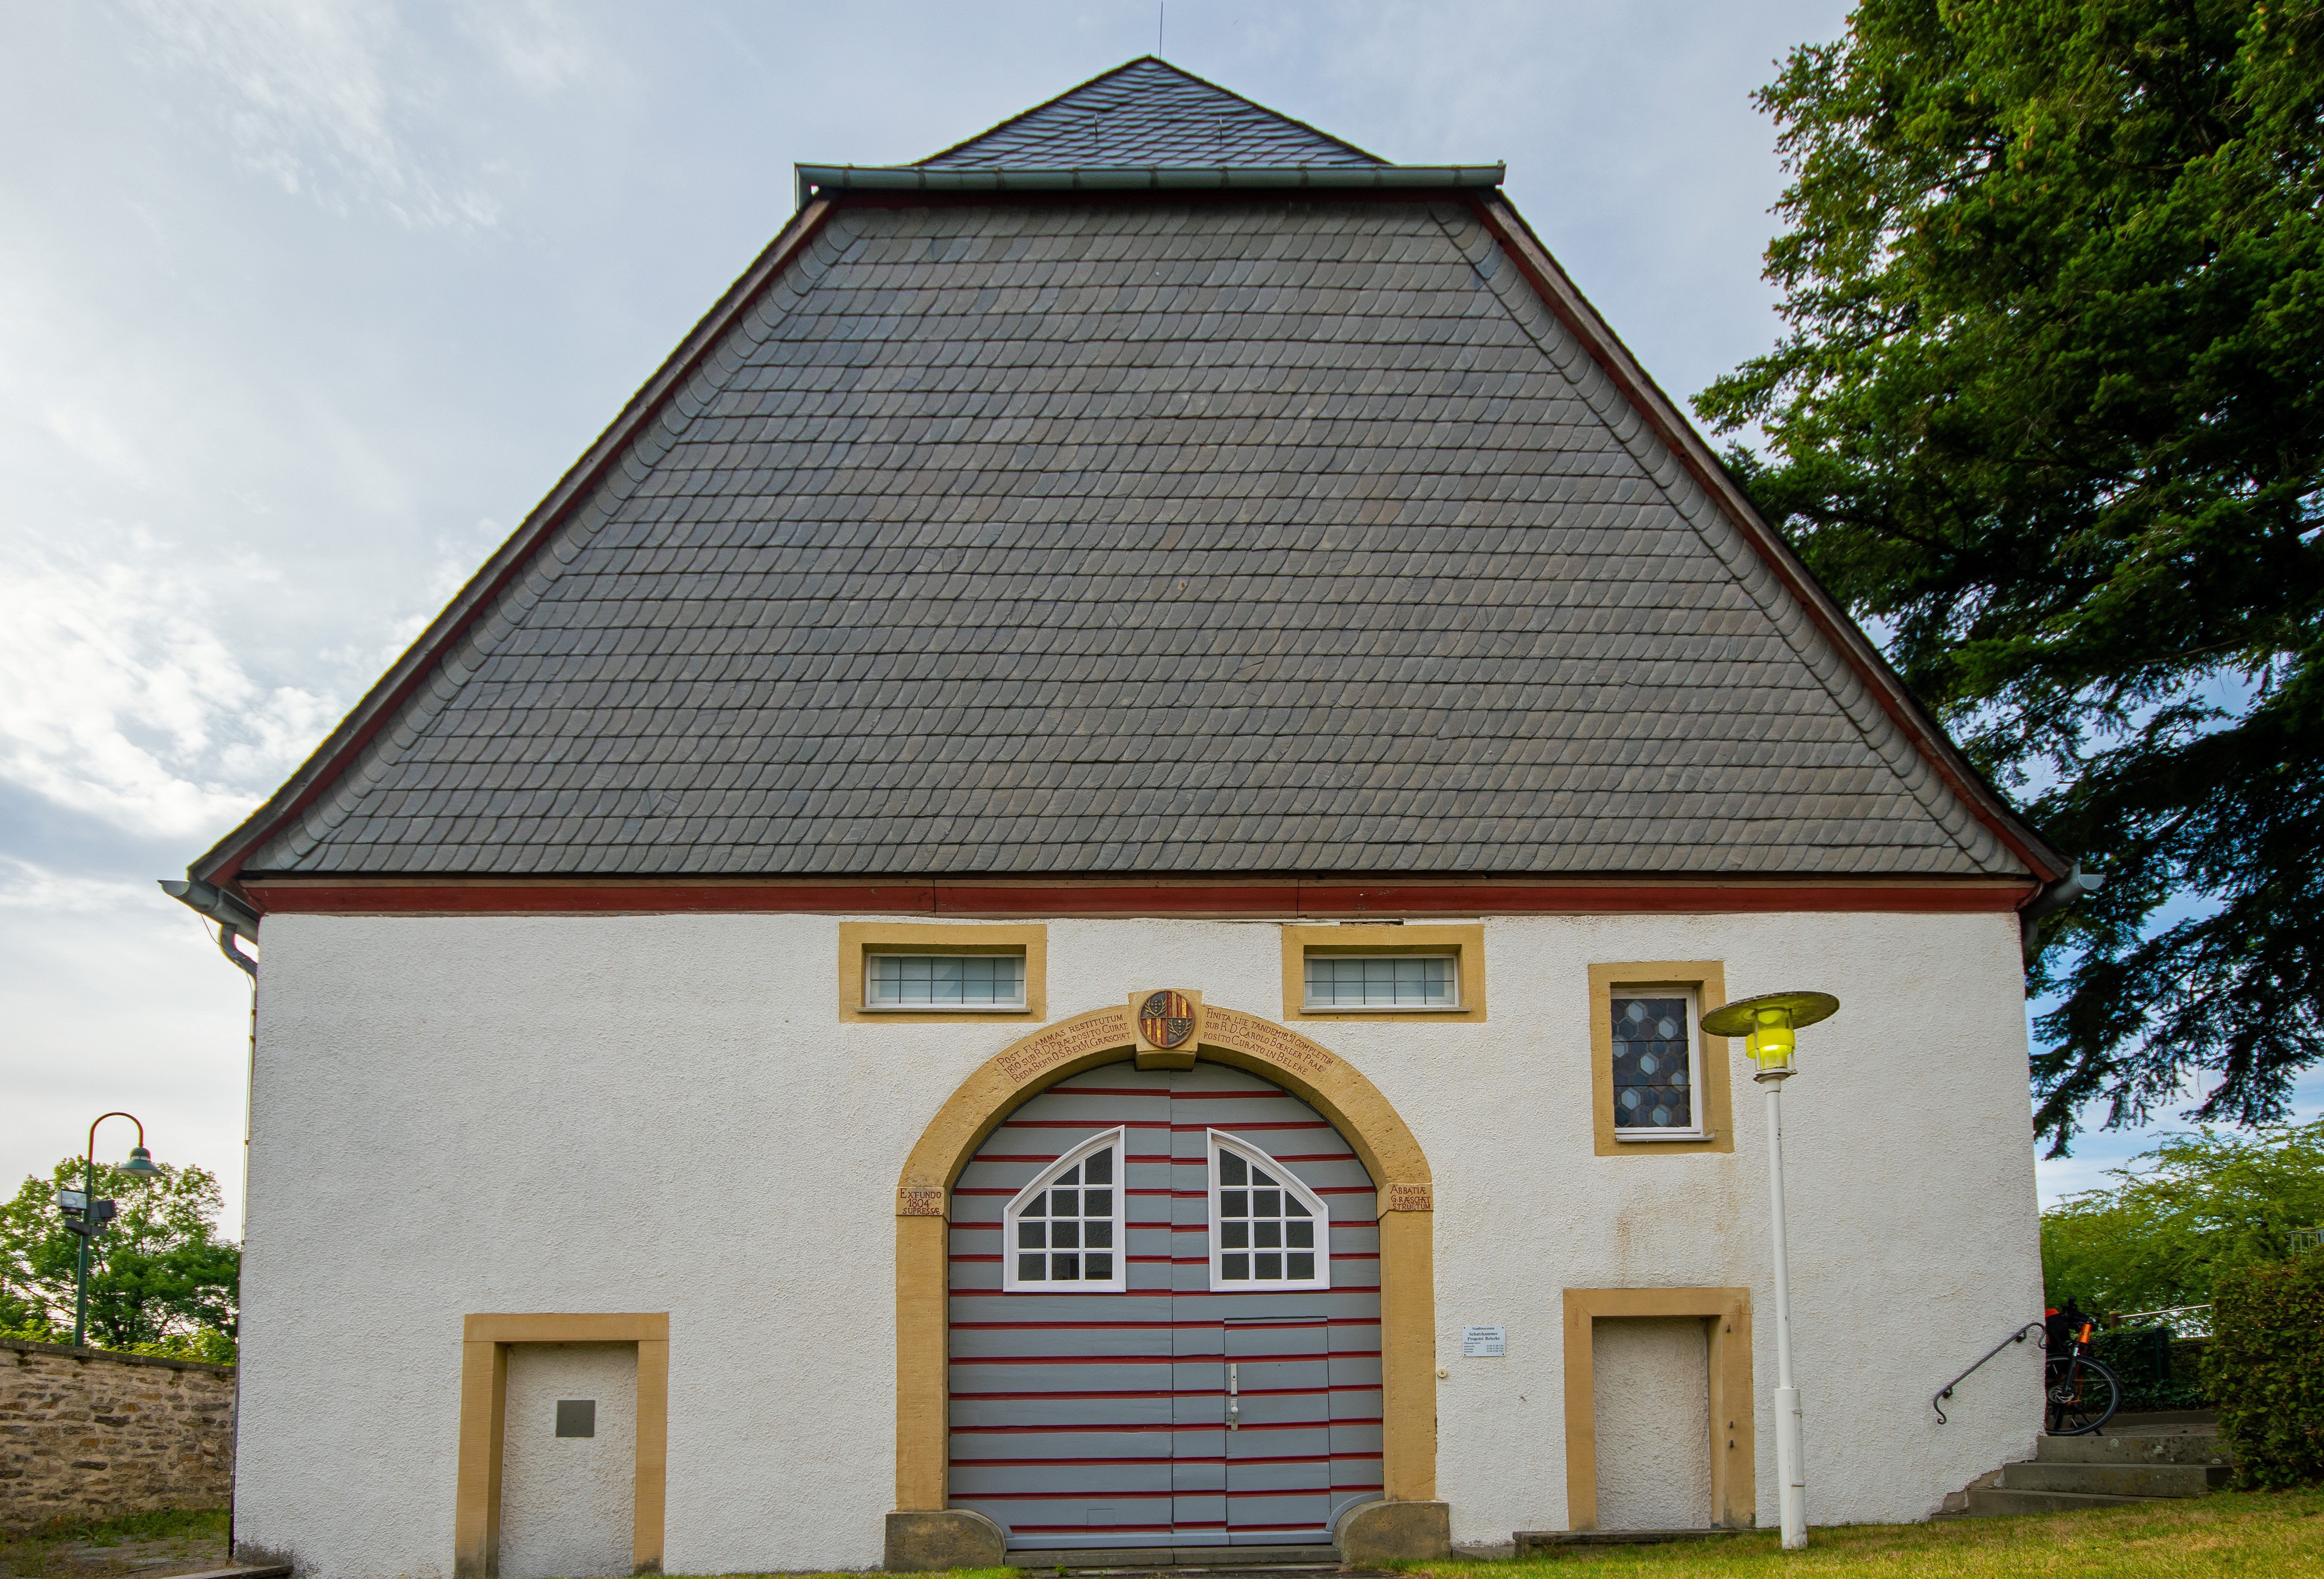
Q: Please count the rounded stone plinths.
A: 2